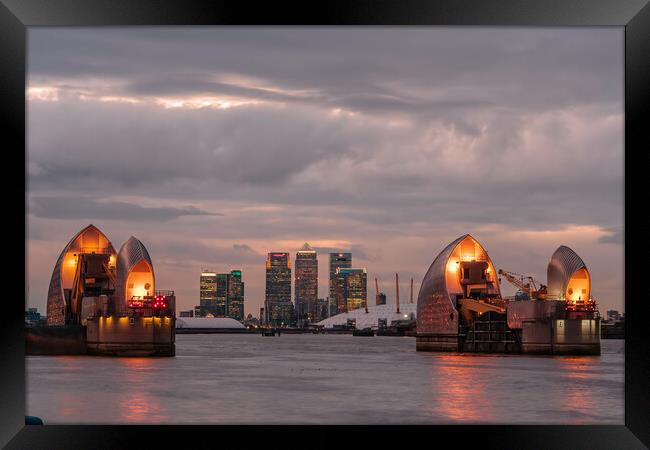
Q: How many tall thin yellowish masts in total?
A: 3